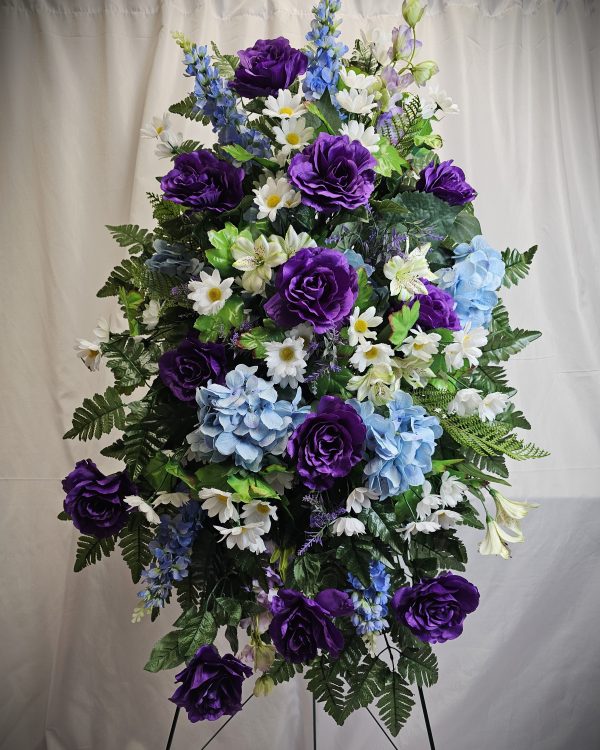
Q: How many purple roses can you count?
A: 12